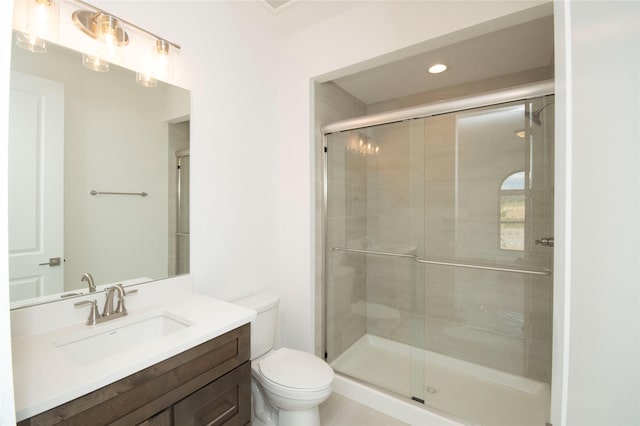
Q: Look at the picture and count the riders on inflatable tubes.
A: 0